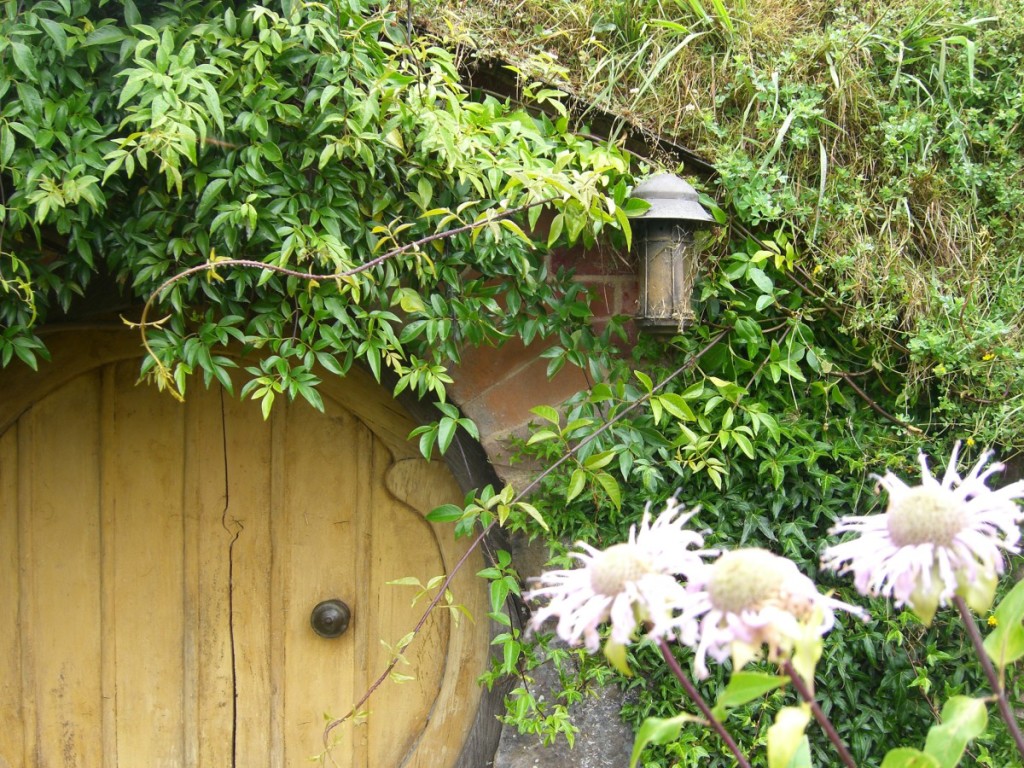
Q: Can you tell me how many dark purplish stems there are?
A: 3